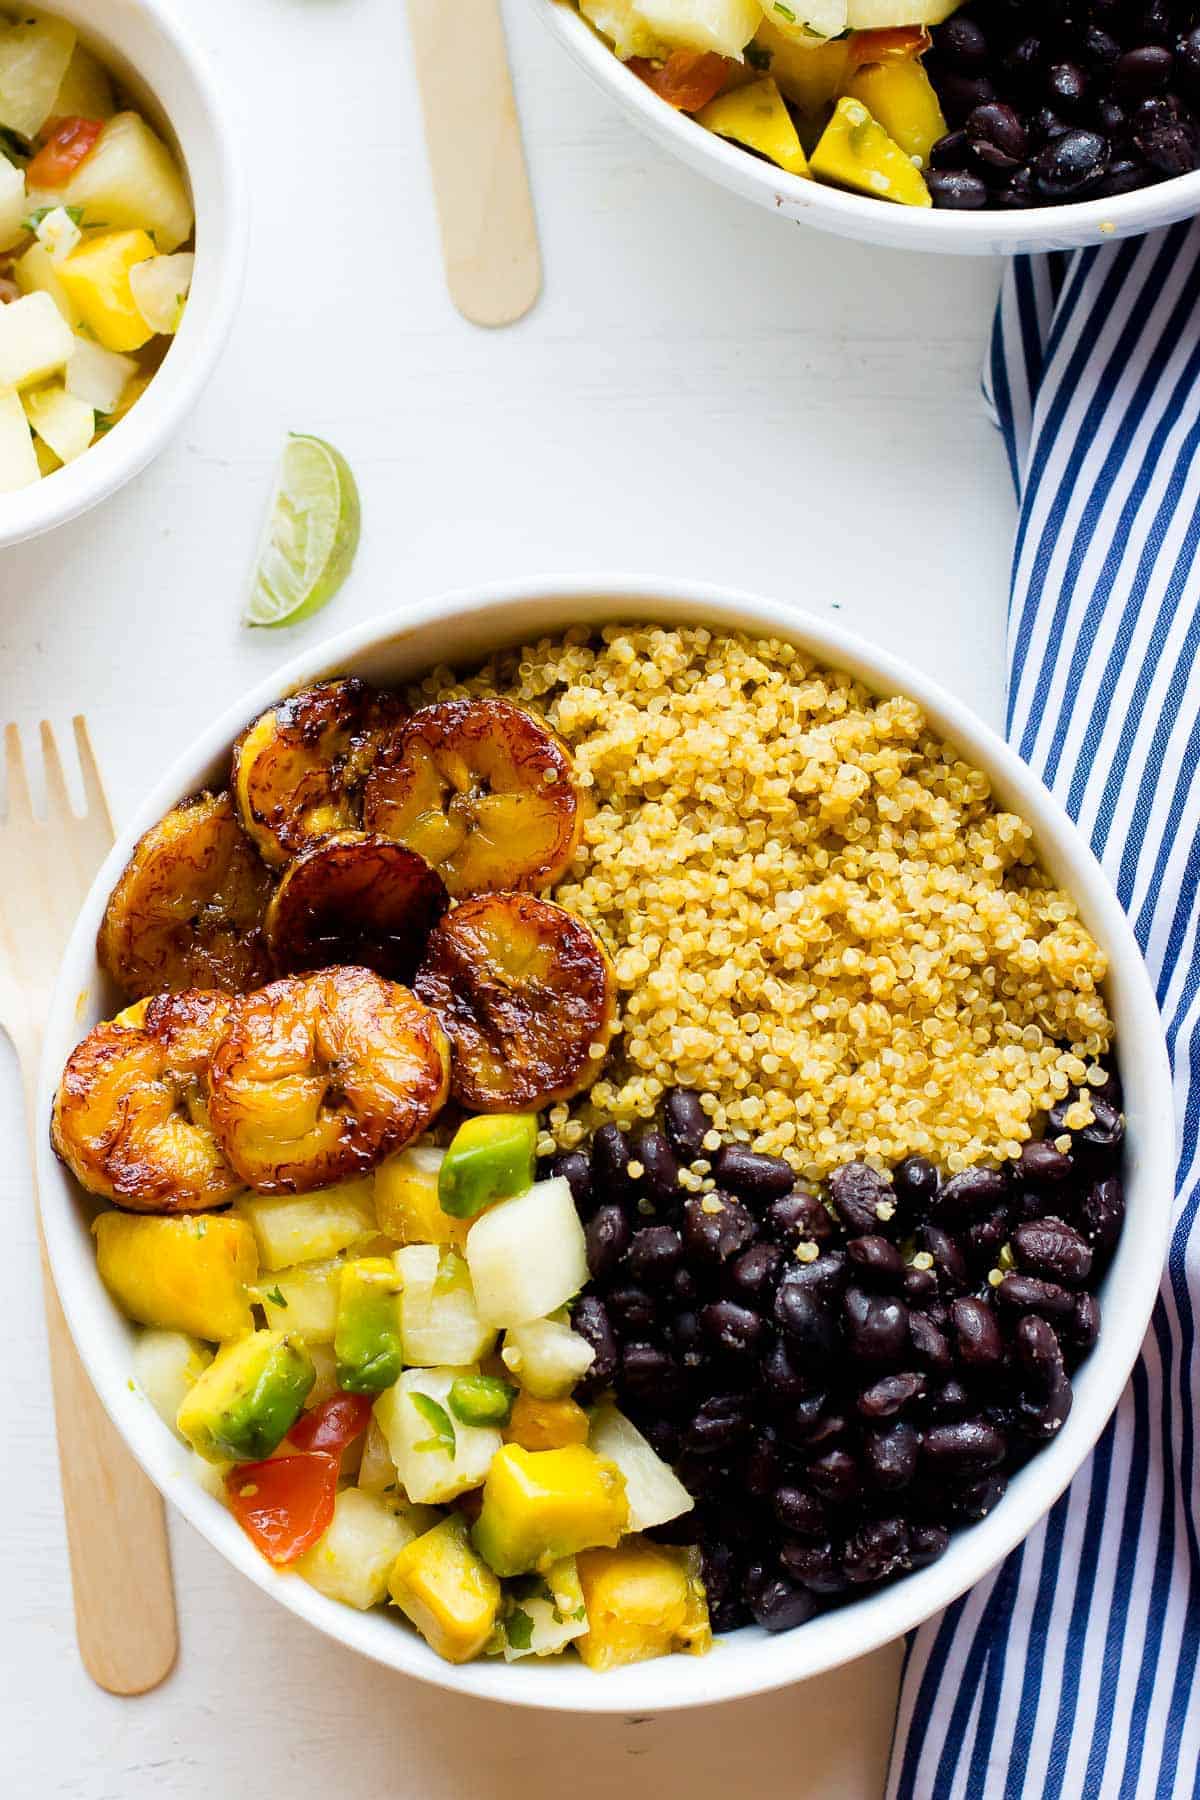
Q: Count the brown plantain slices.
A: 7